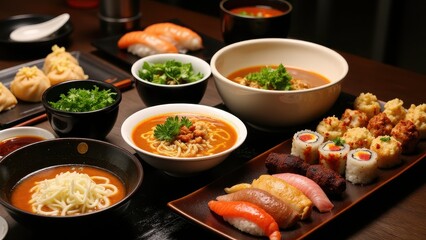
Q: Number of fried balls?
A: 9